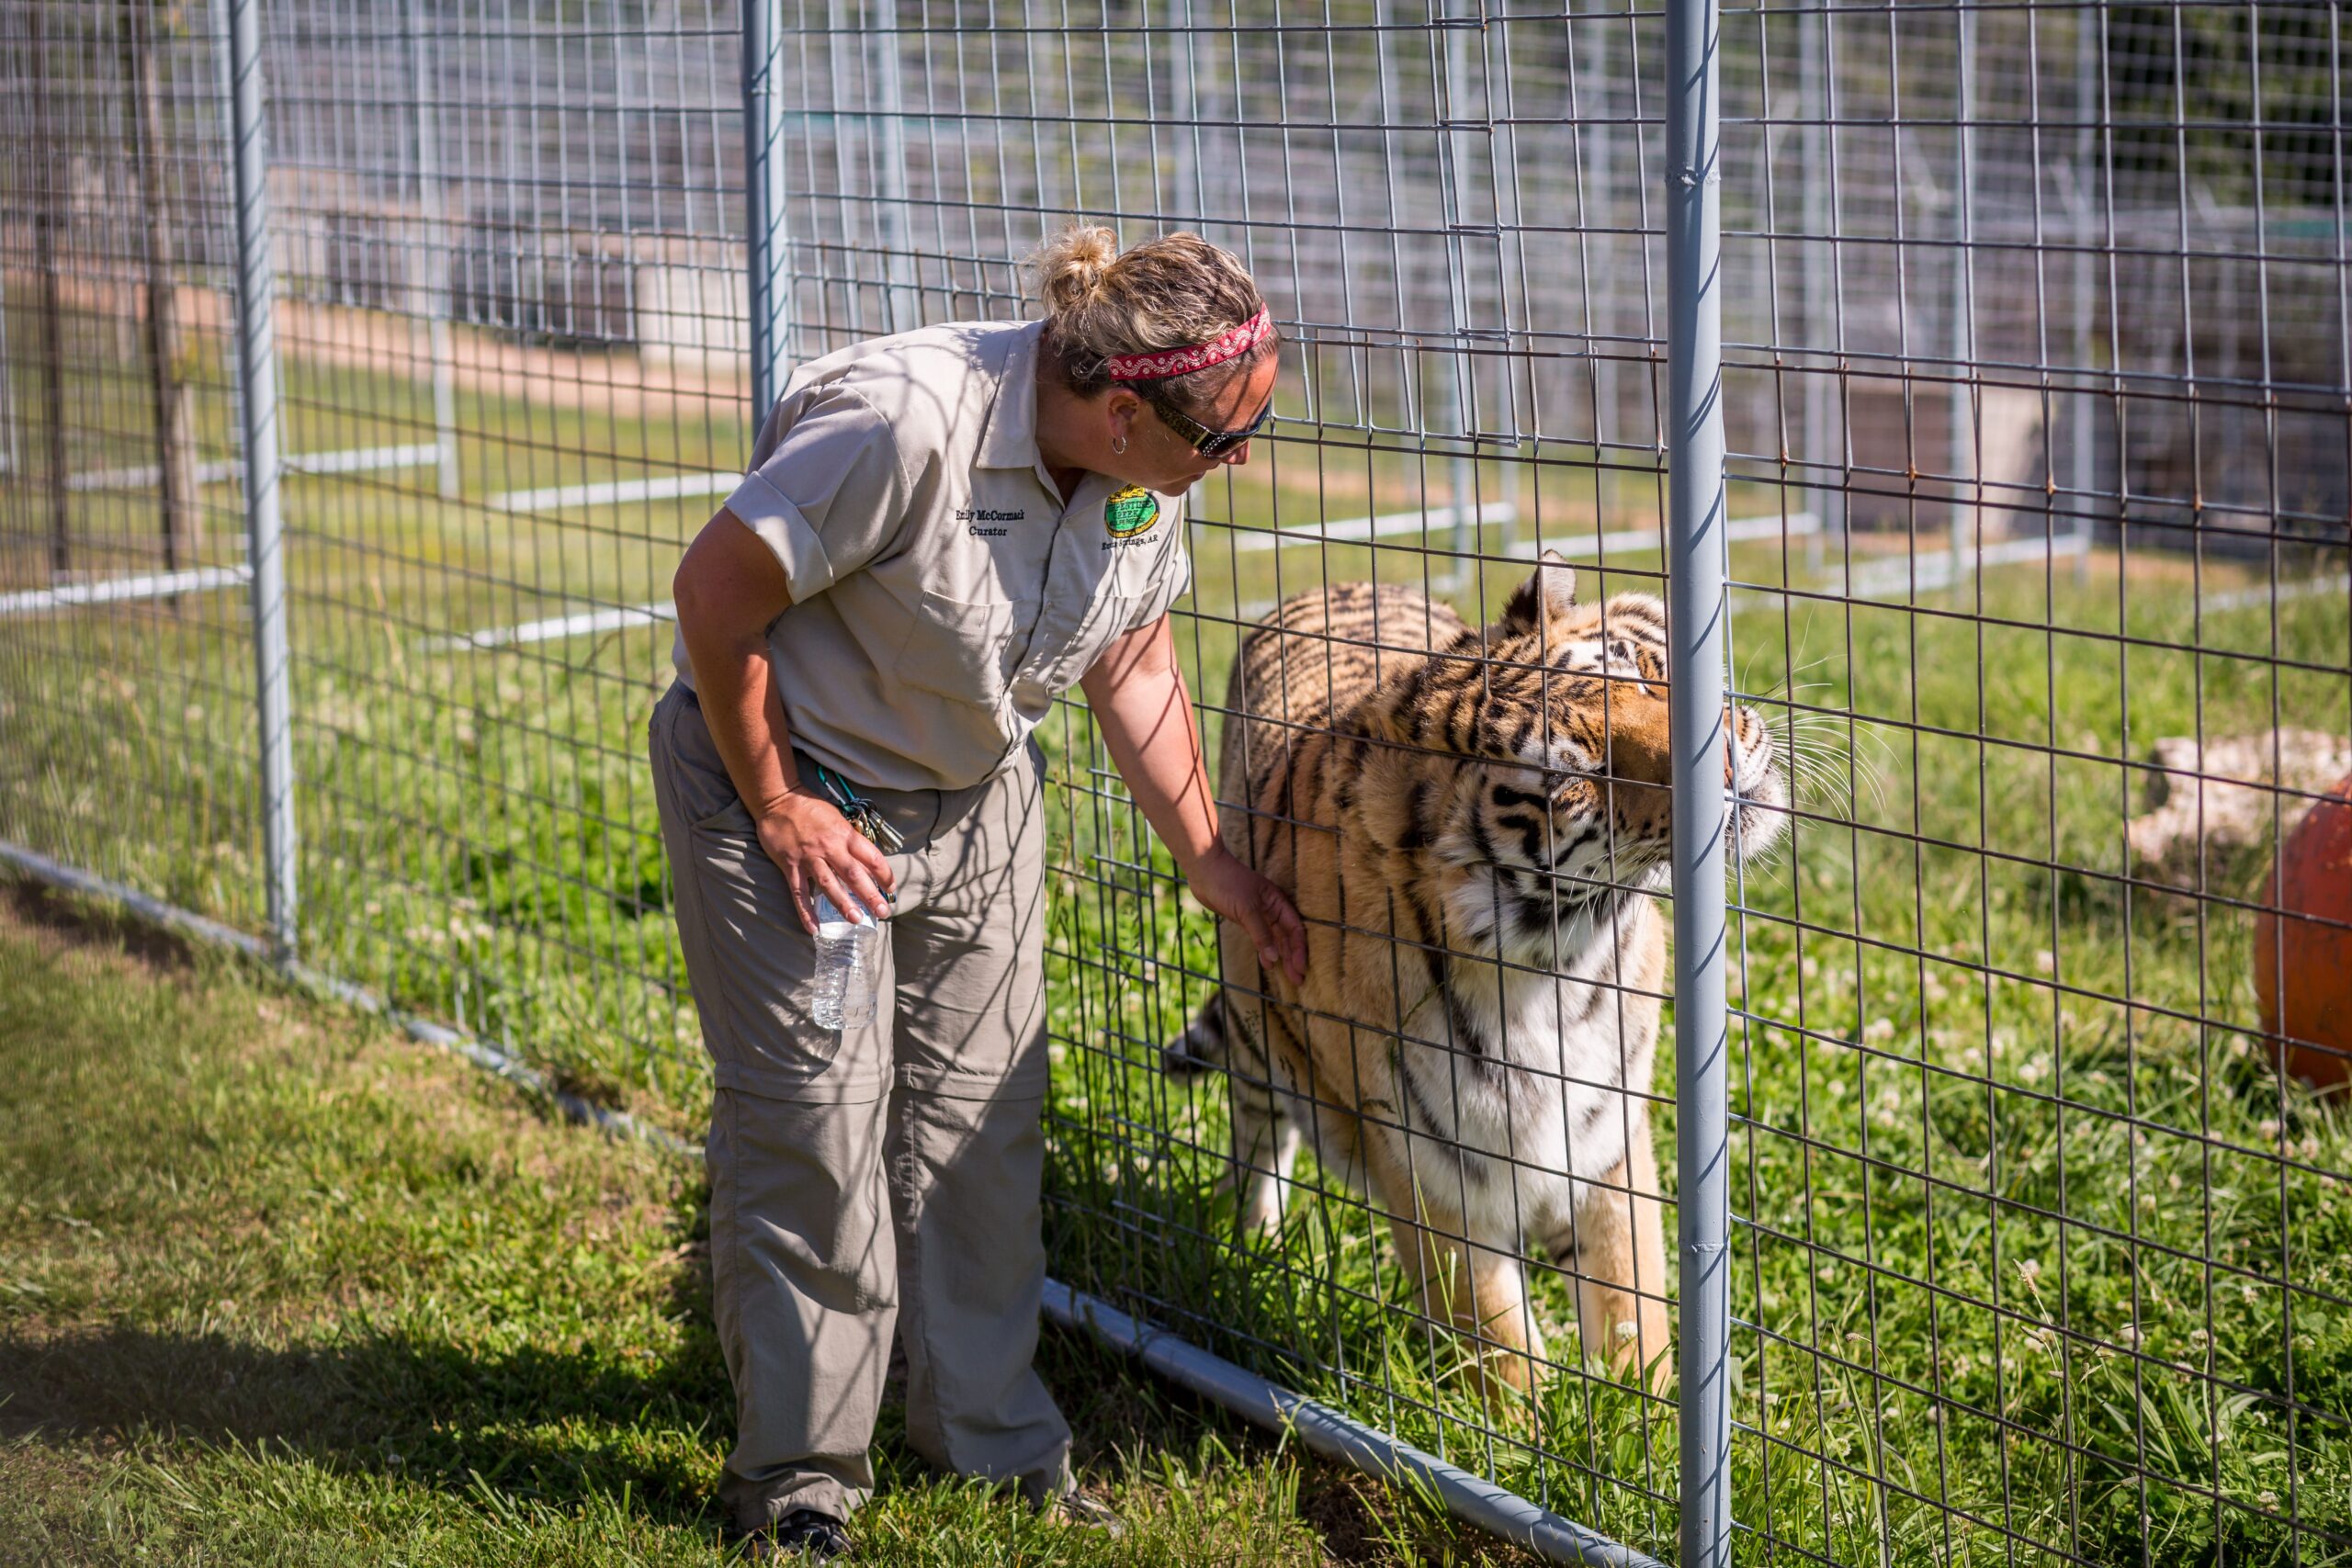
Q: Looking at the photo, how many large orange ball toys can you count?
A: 1